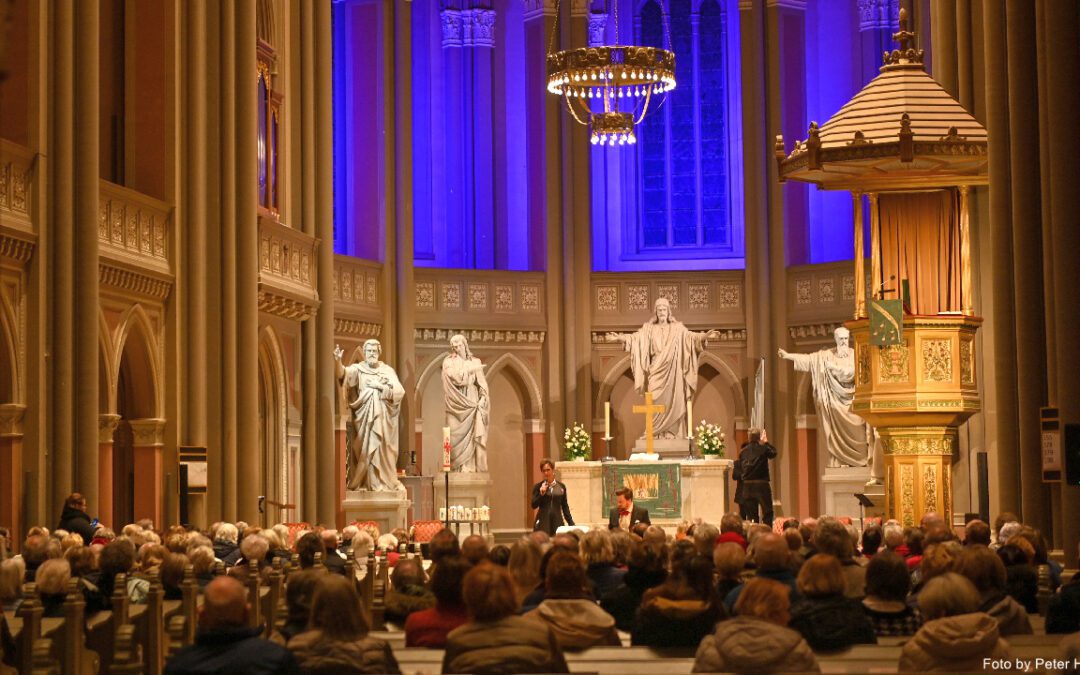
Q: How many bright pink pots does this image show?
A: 0